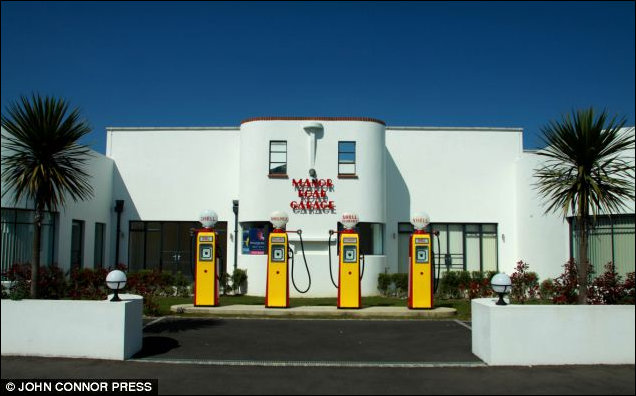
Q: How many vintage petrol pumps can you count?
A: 4